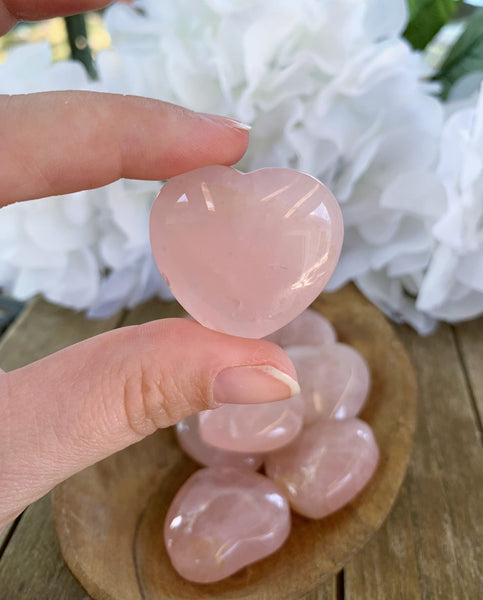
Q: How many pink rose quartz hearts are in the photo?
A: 7